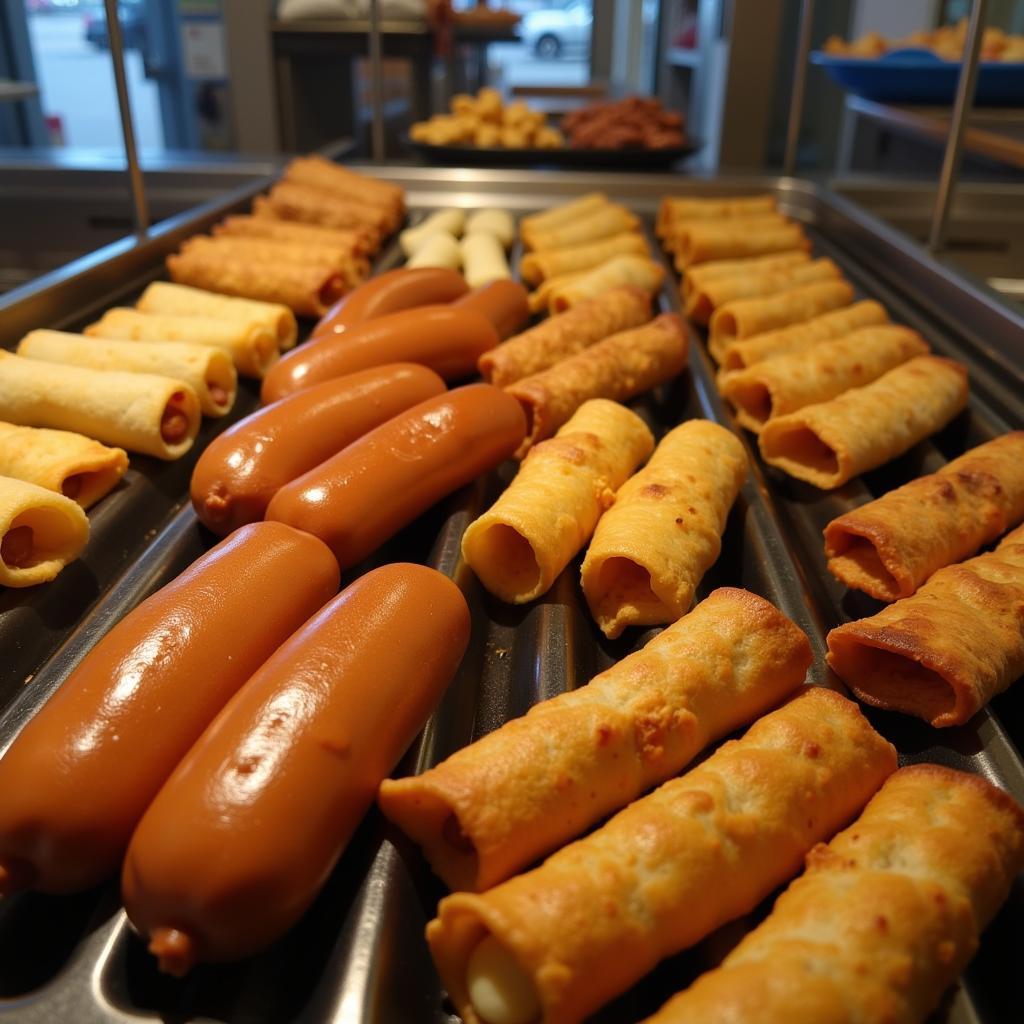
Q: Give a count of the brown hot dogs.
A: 7